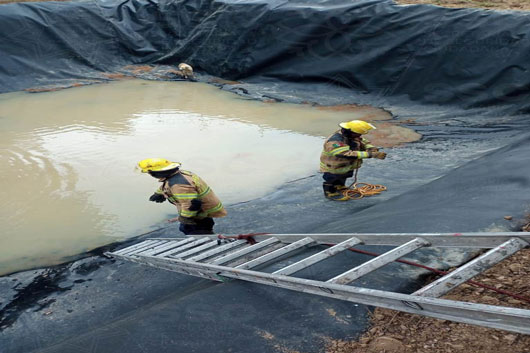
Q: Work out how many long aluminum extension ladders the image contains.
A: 1